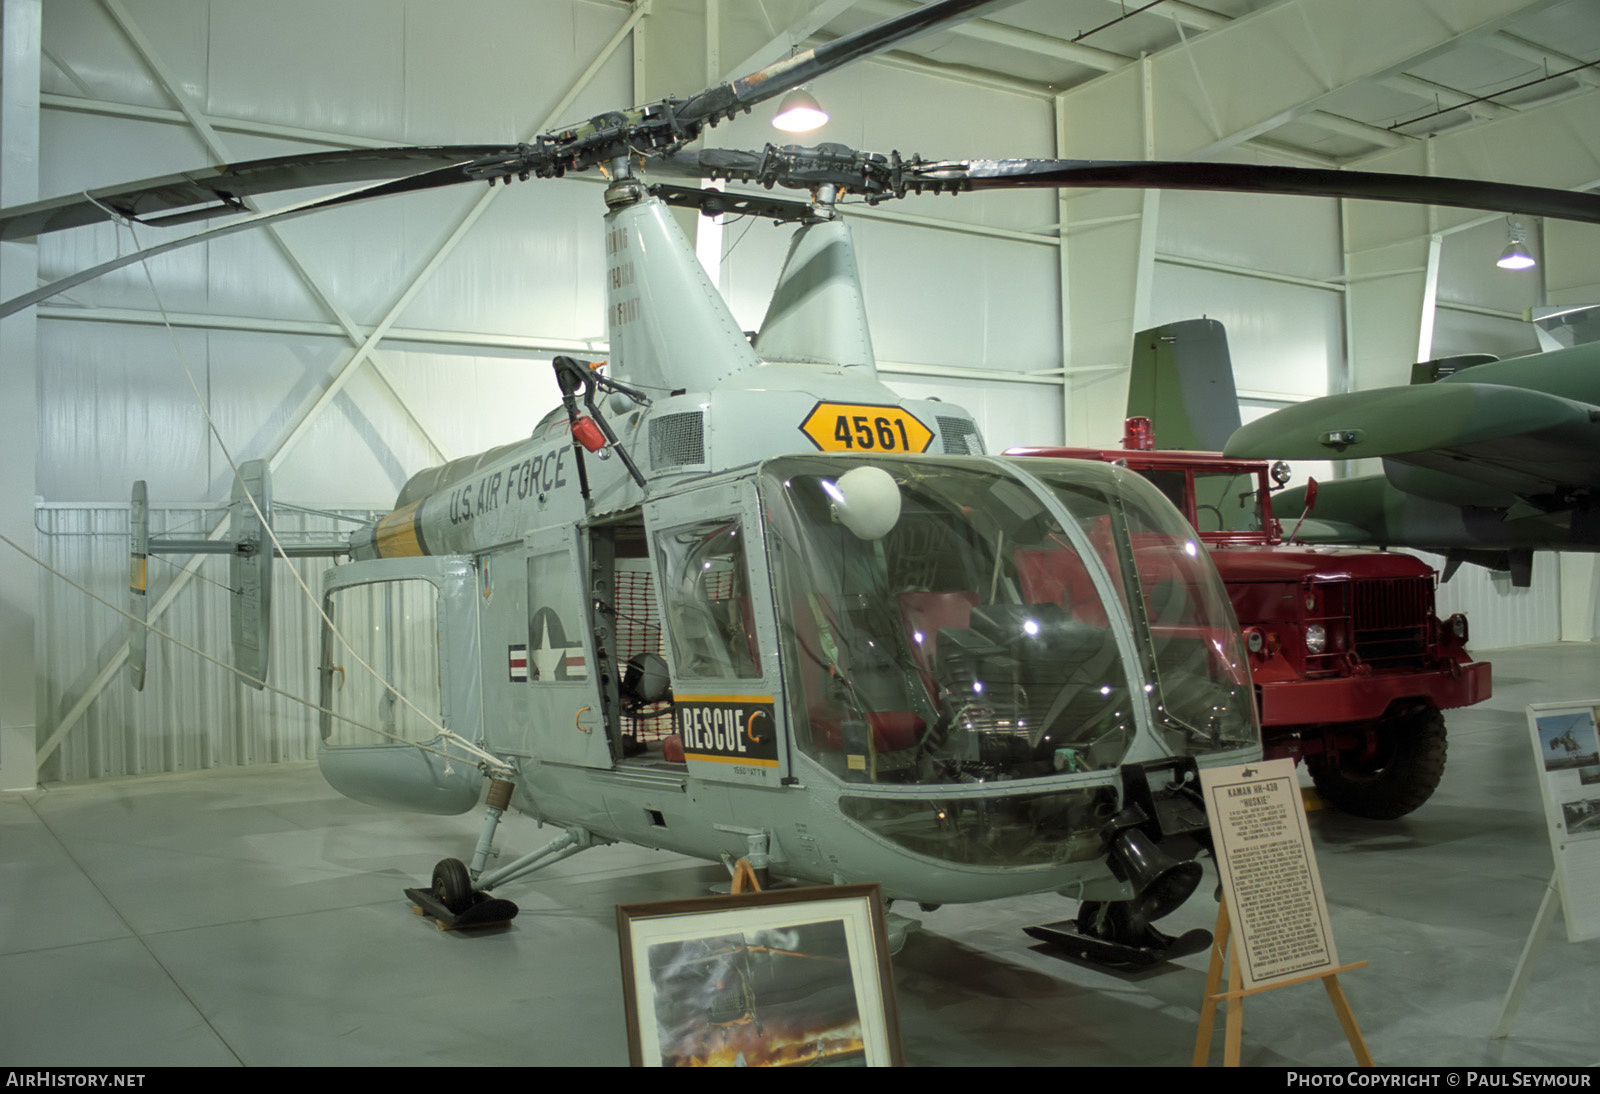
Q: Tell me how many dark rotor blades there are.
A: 4